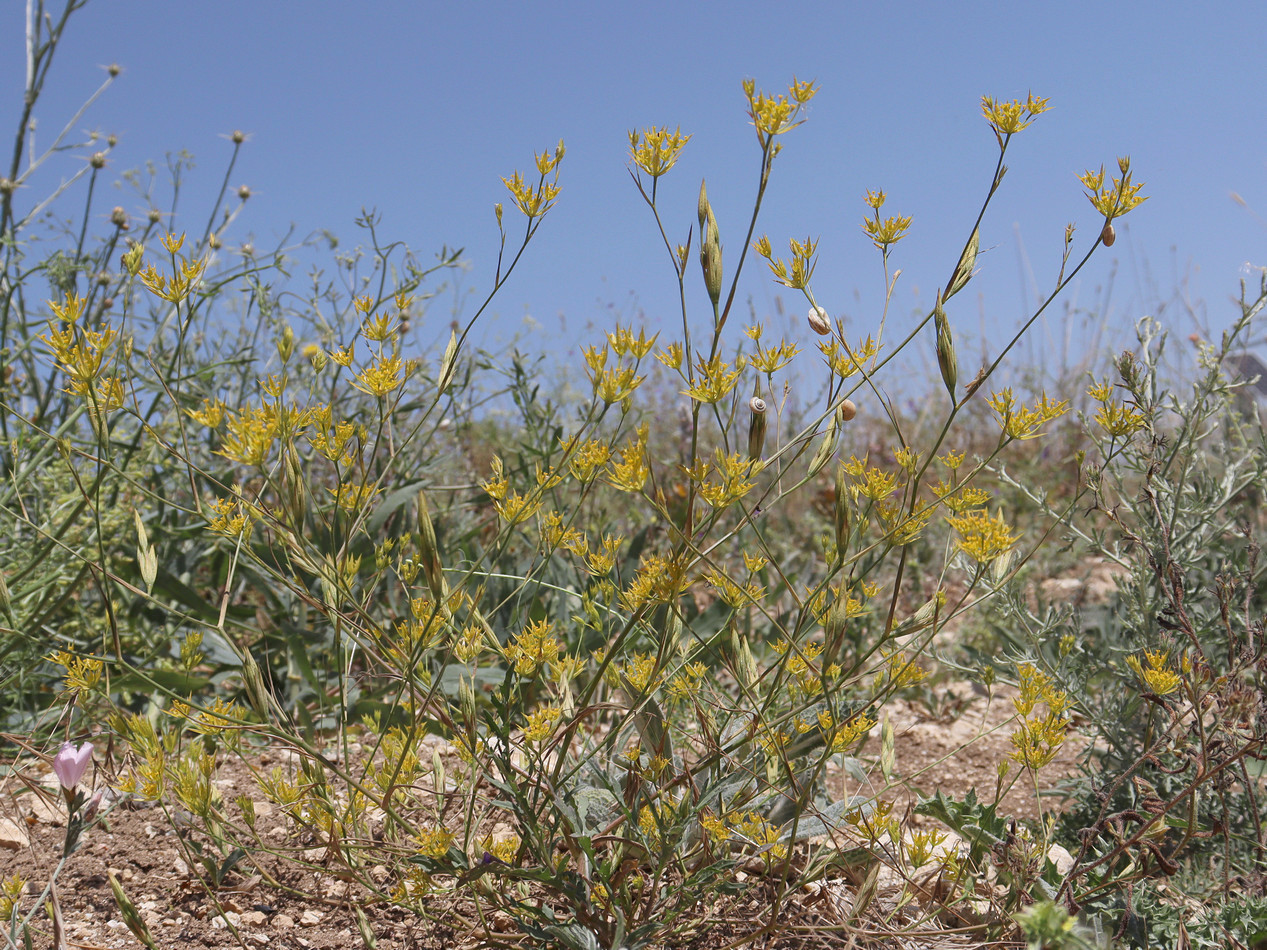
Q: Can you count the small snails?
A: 4